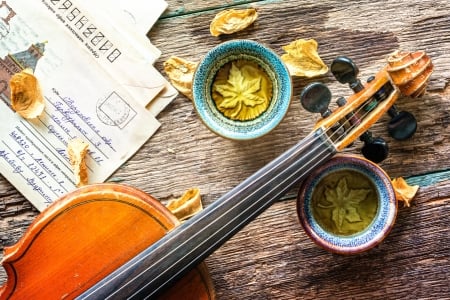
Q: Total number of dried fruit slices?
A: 7